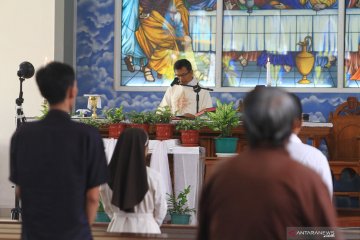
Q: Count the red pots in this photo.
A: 4